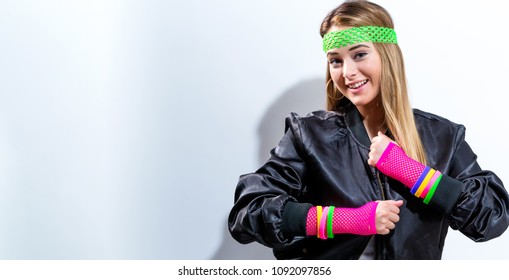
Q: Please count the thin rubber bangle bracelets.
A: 7